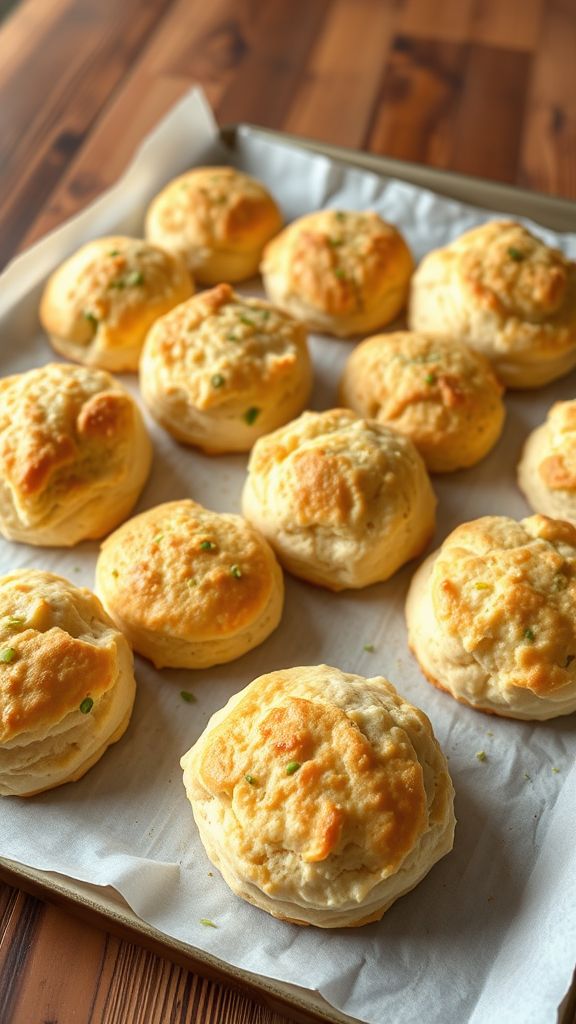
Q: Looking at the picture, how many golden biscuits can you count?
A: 13